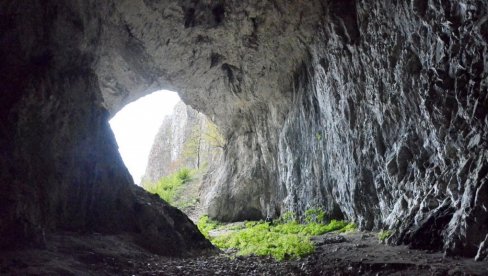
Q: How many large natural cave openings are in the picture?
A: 1